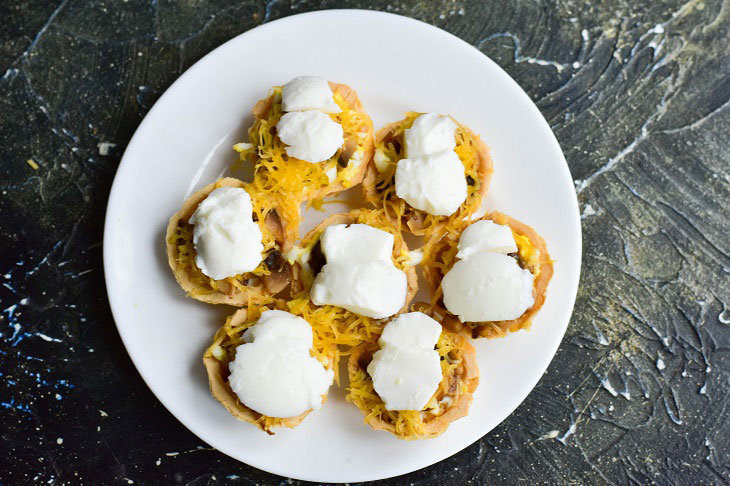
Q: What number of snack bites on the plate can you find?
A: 7